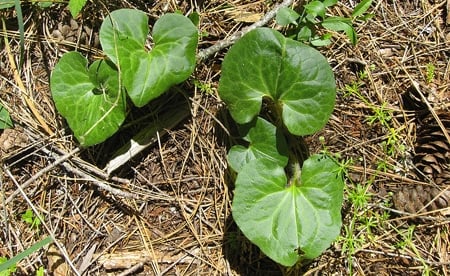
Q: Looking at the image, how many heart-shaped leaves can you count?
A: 5